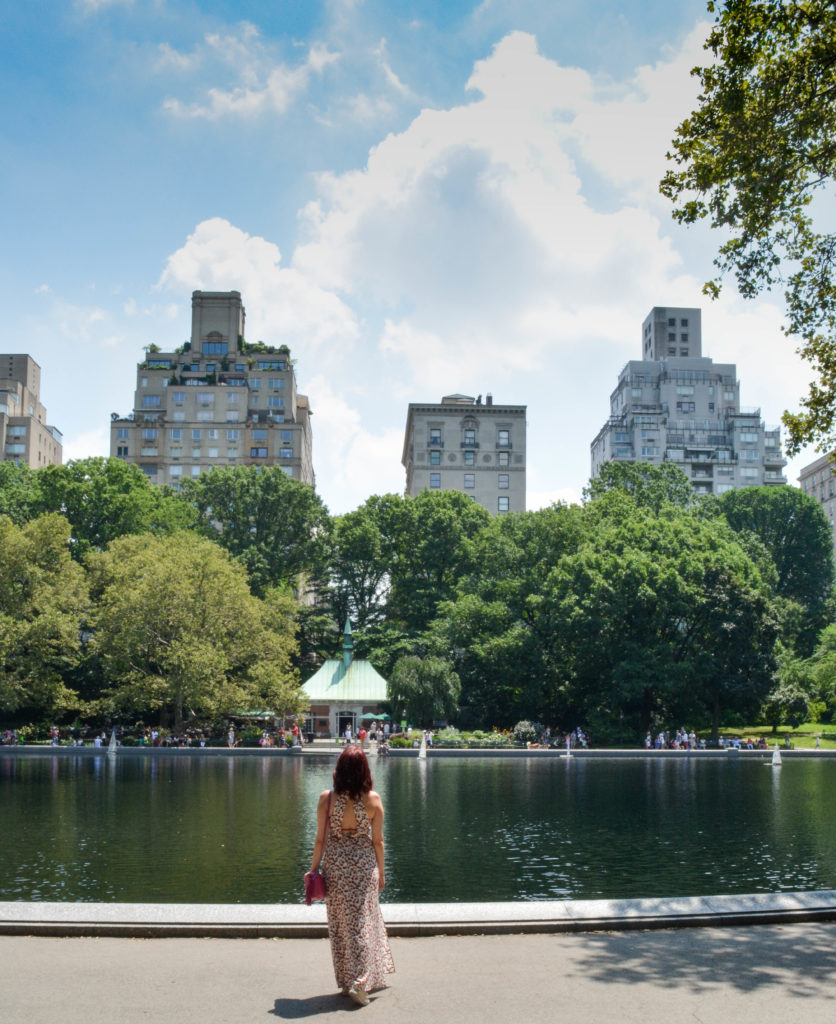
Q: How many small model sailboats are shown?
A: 4